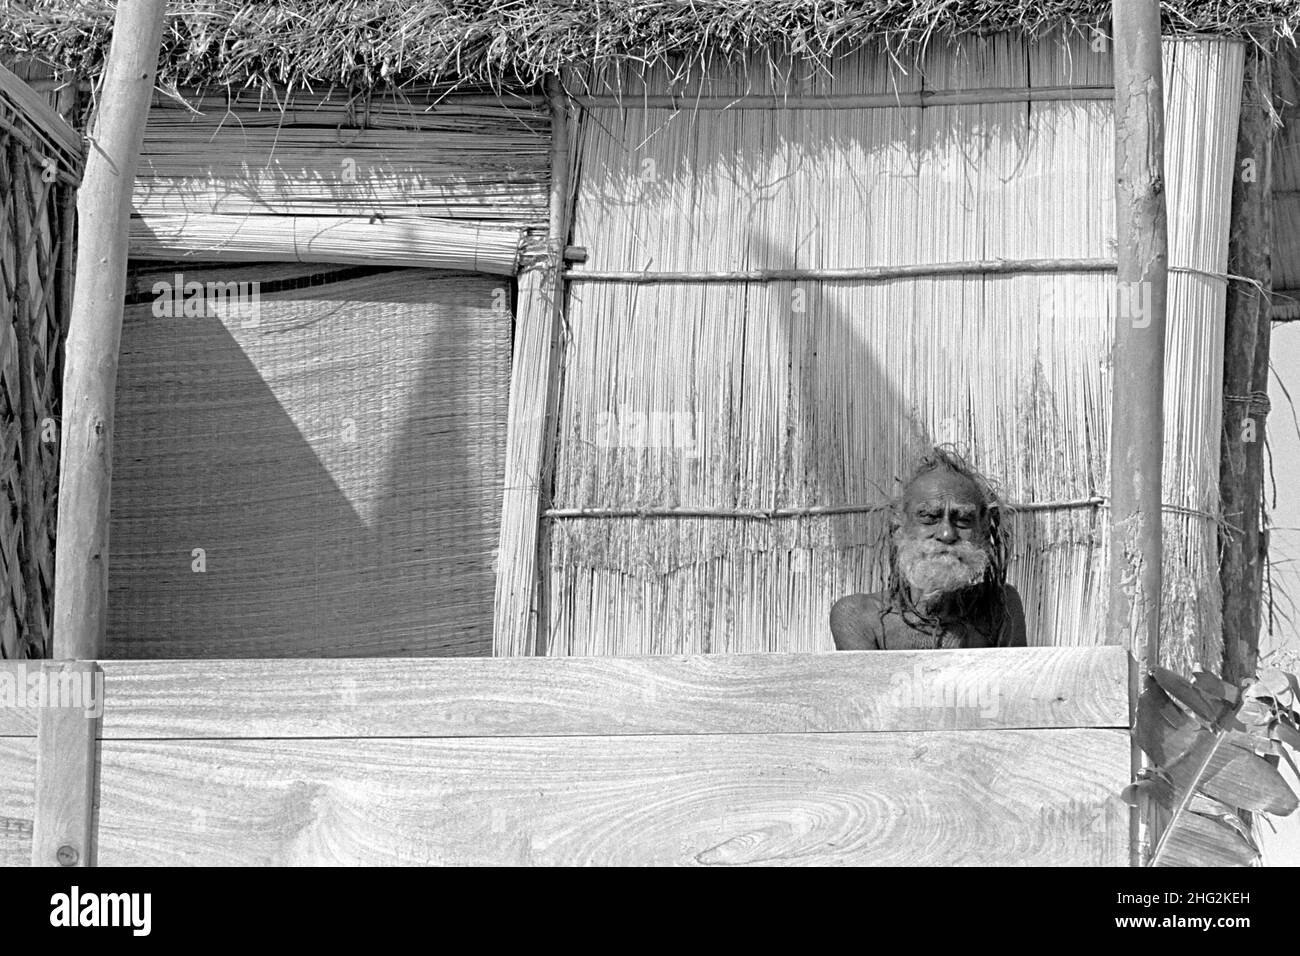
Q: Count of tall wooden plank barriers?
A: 1